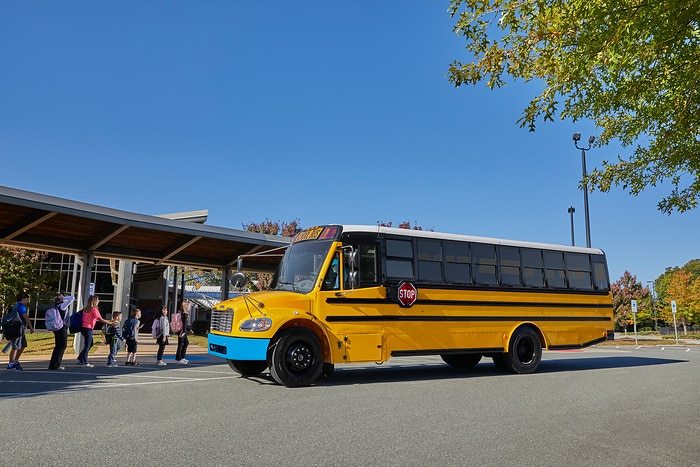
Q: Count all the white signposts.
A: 2